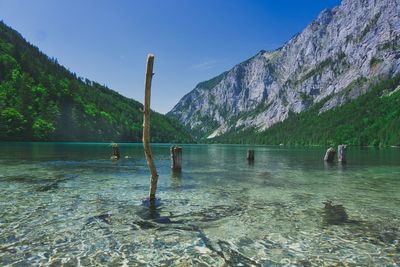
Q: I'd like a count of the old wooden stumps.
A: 5